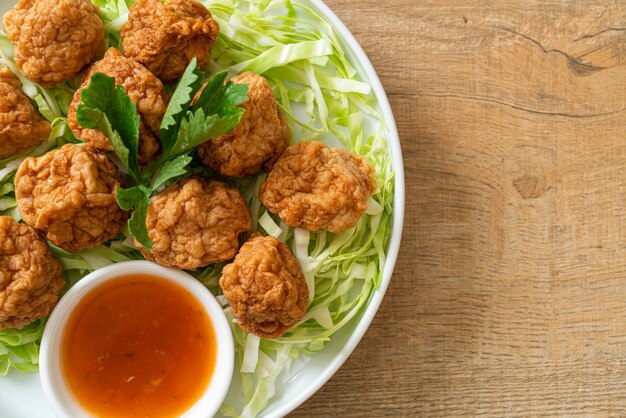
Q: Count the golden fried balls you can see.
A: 10